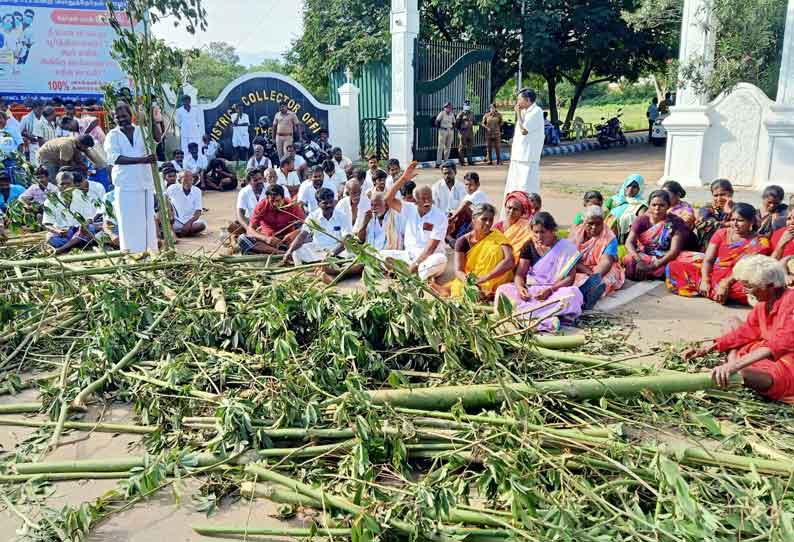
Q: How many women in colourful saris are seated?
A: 13